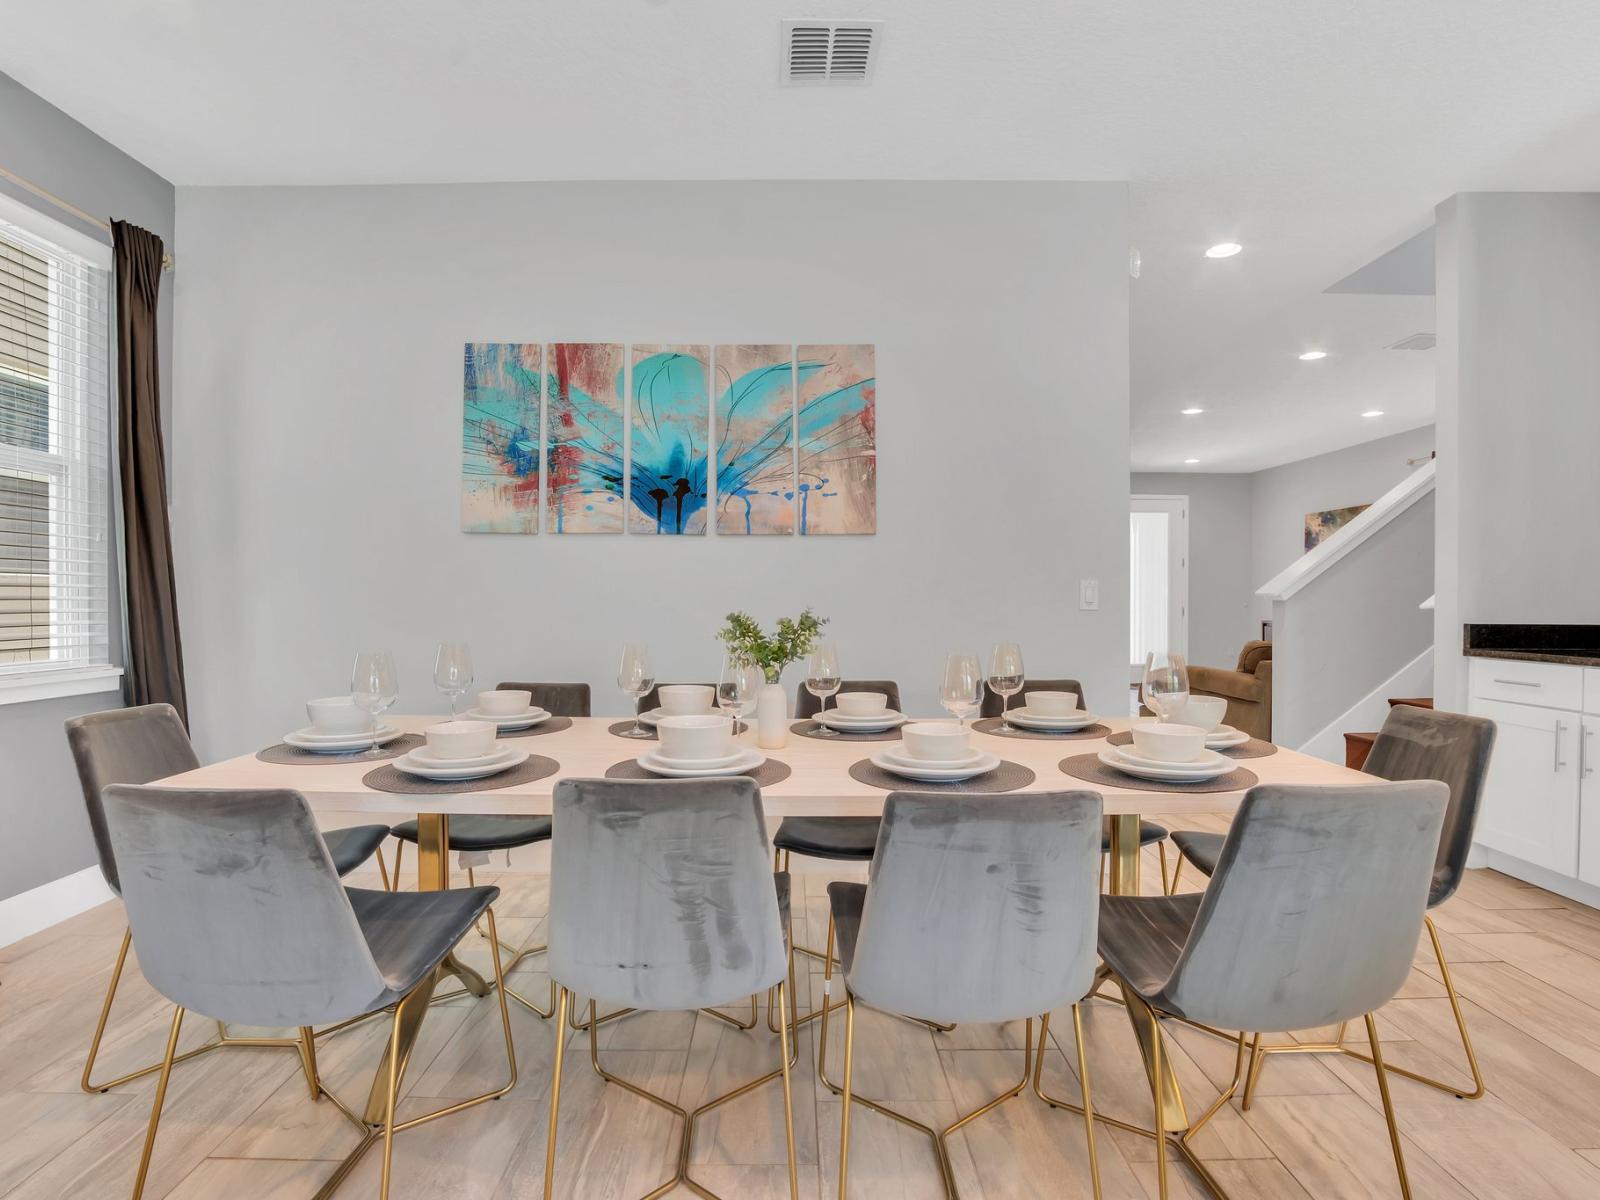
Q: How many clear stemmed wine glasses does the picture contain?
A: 8